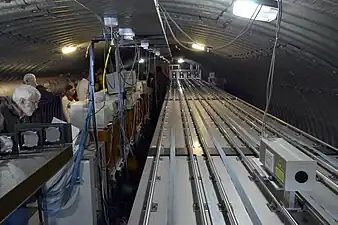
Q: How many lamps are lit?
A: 5